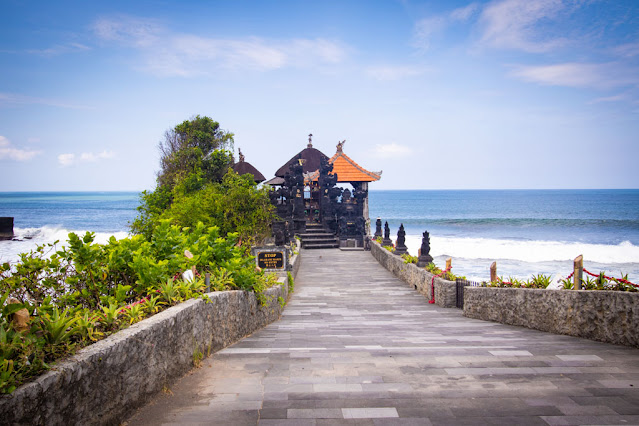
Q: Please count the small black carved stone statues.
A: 4